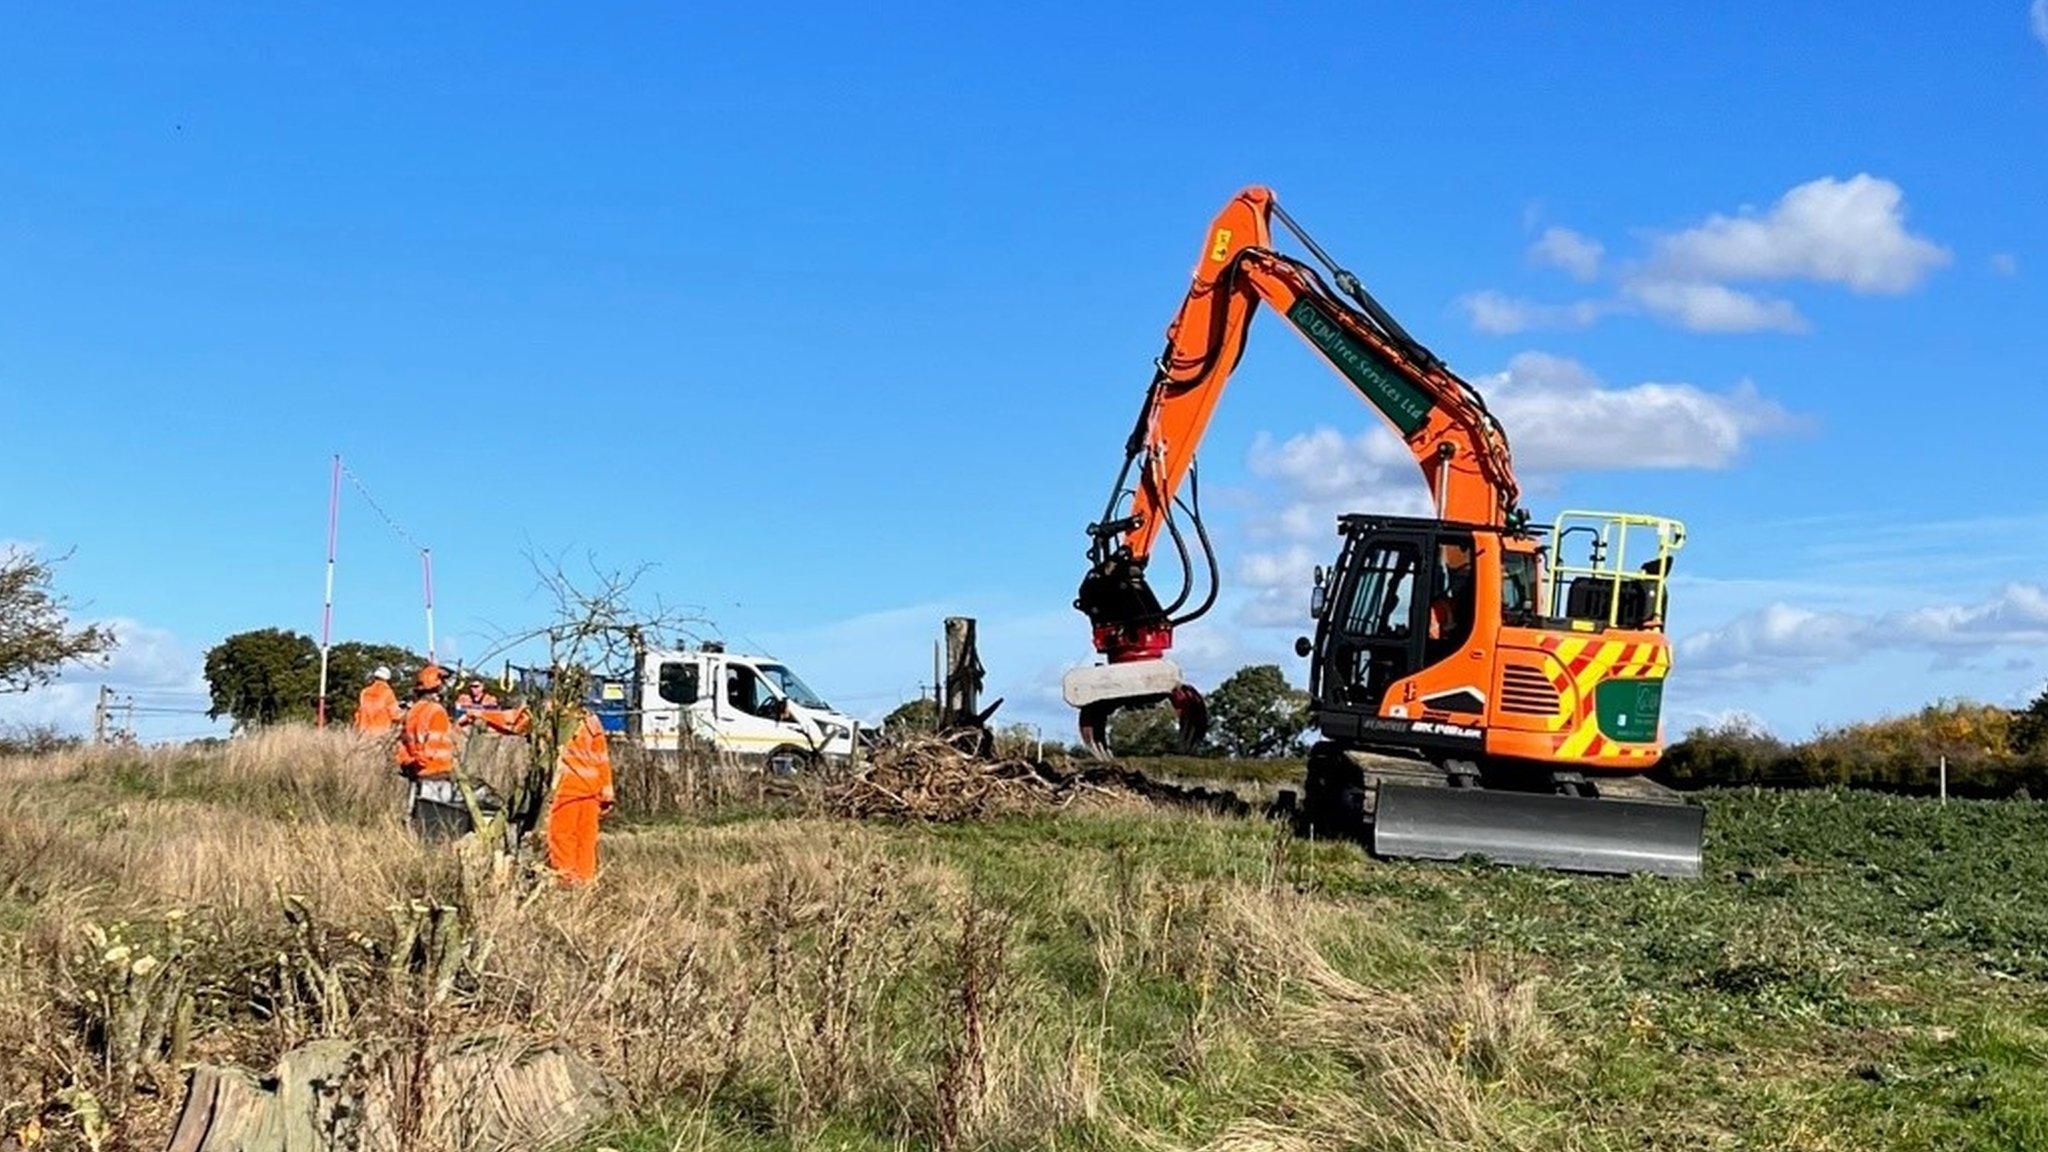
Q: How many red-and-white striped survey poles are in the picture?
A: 2